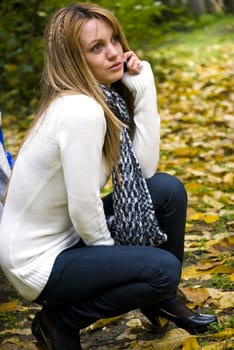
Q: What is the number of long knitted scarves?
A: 1